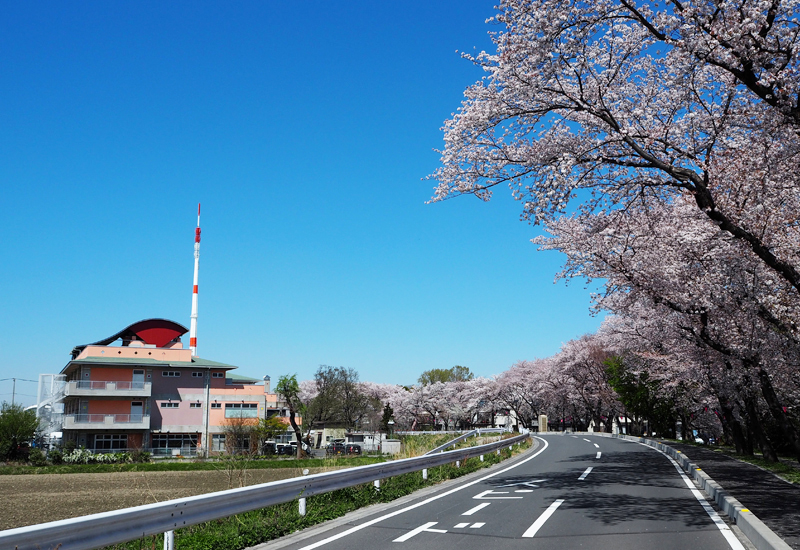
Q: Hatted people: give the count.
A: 0